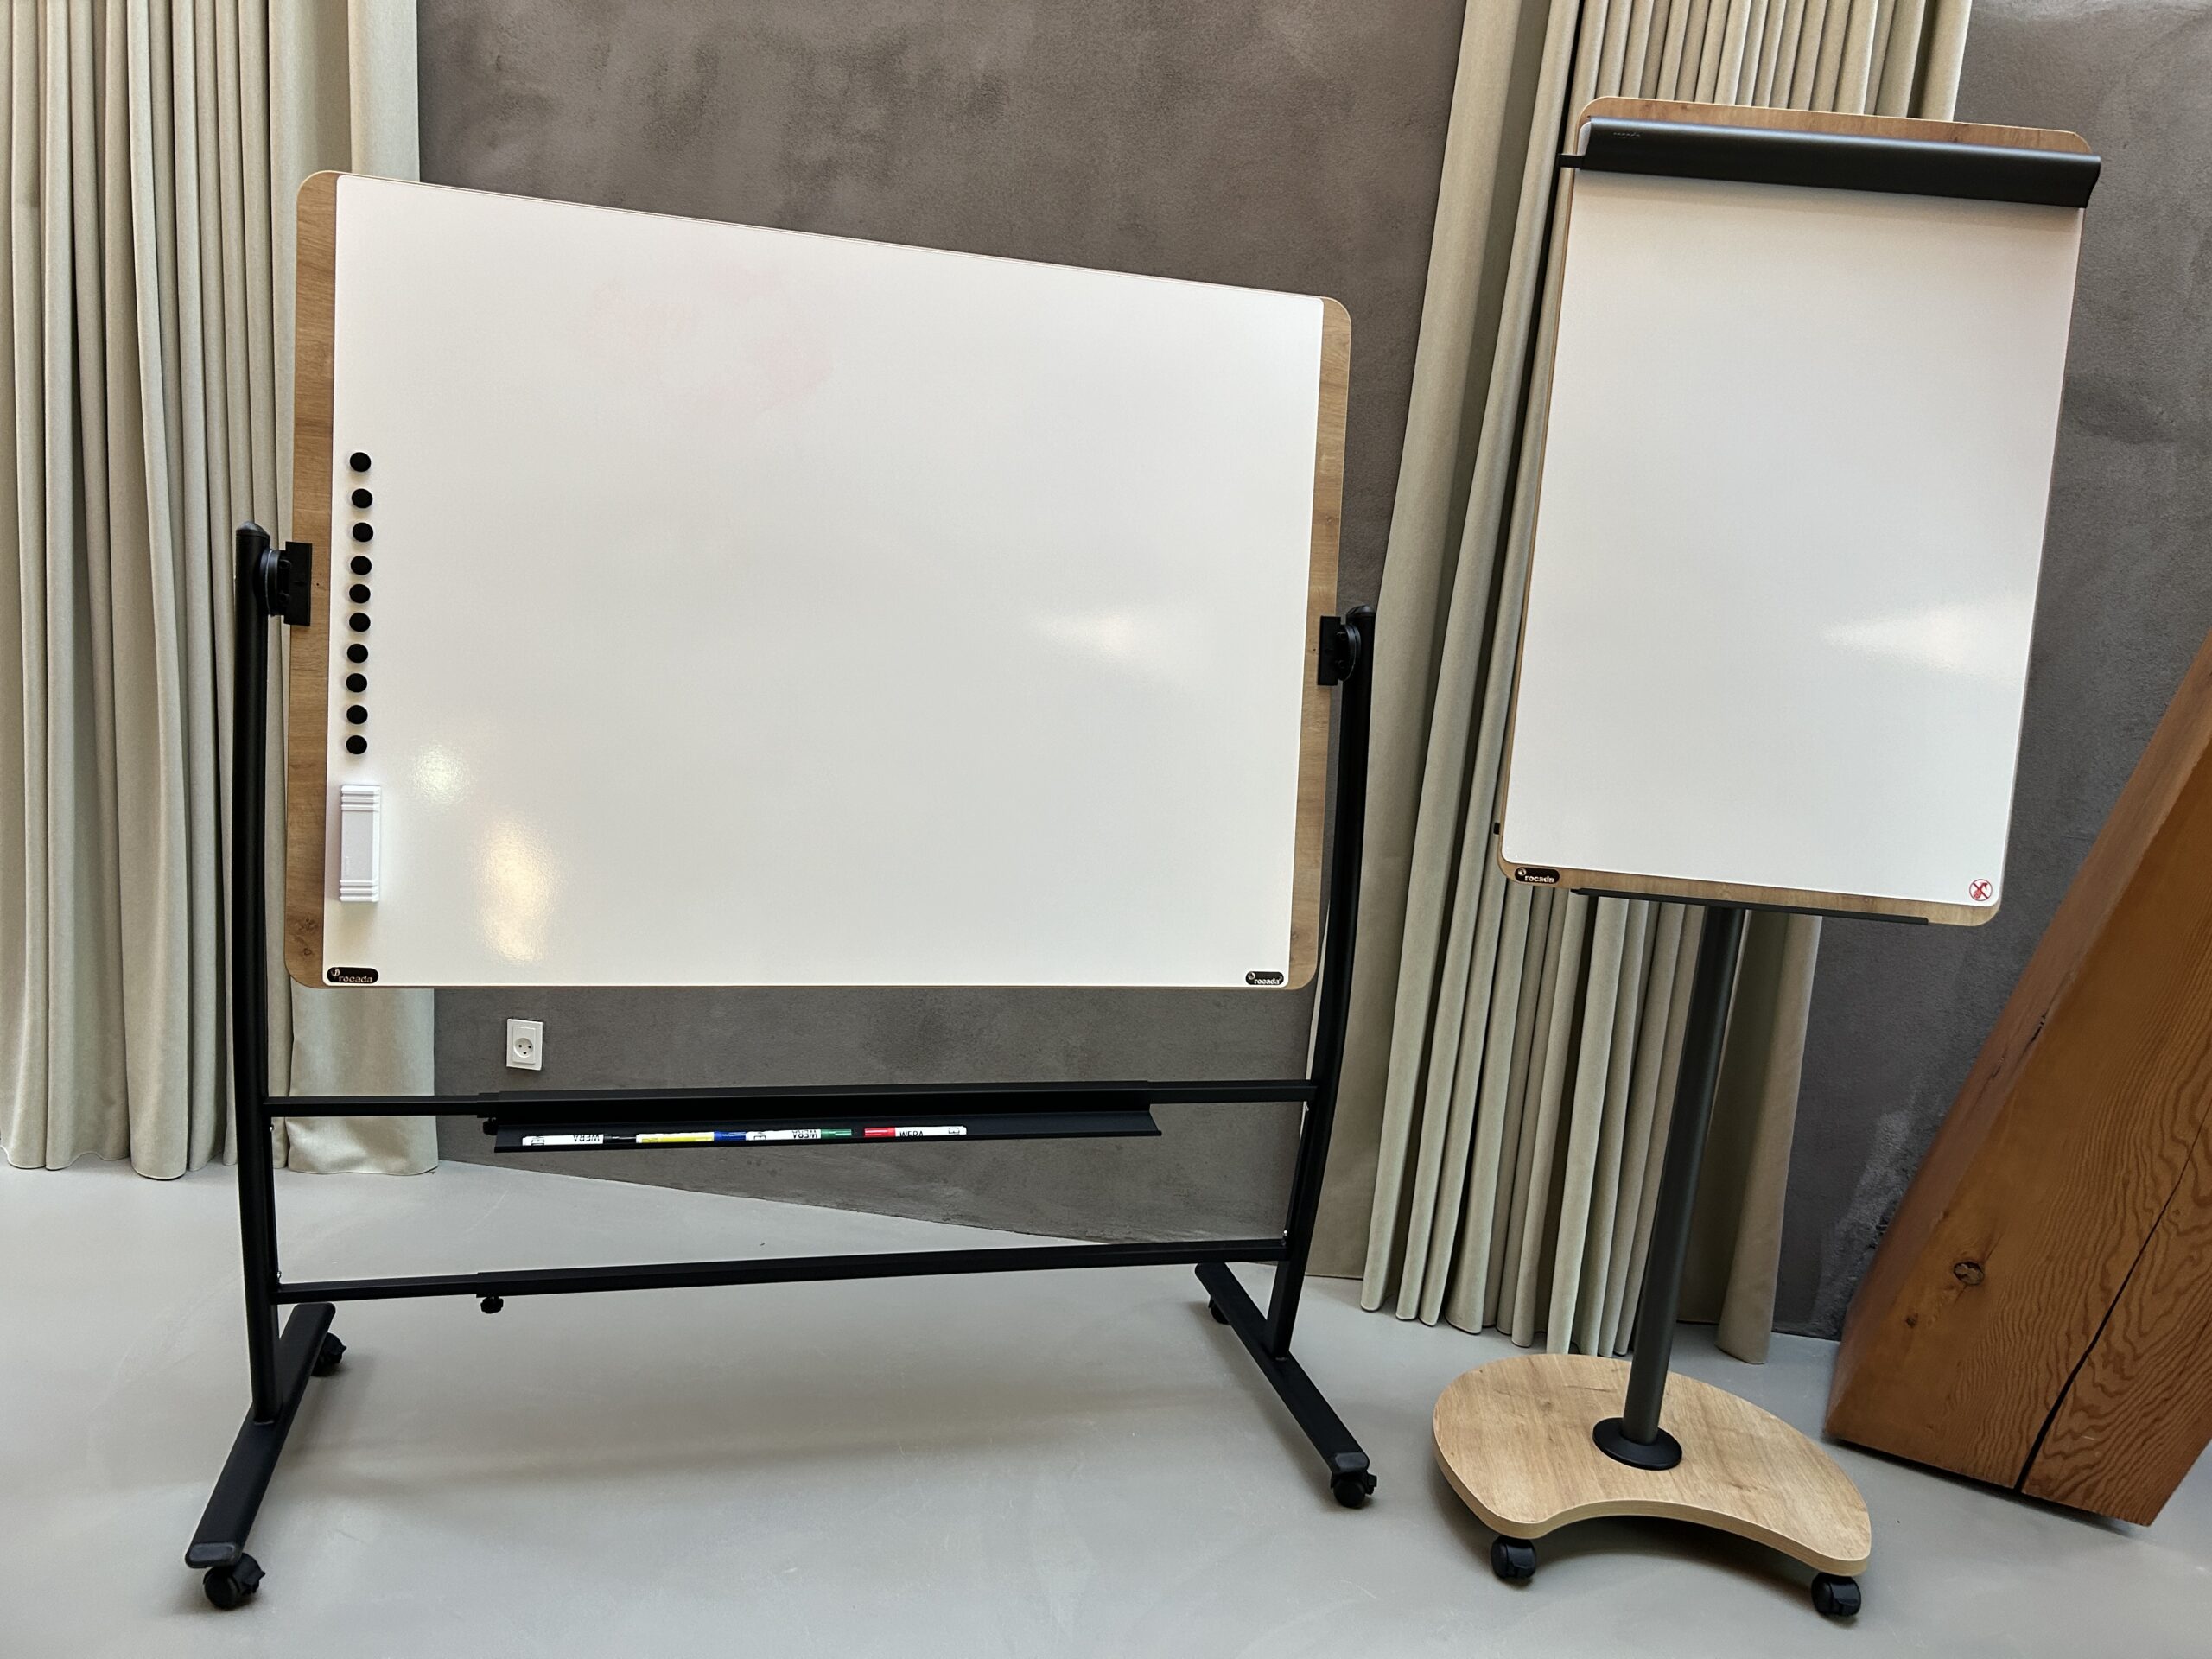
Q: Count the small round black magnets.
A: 10